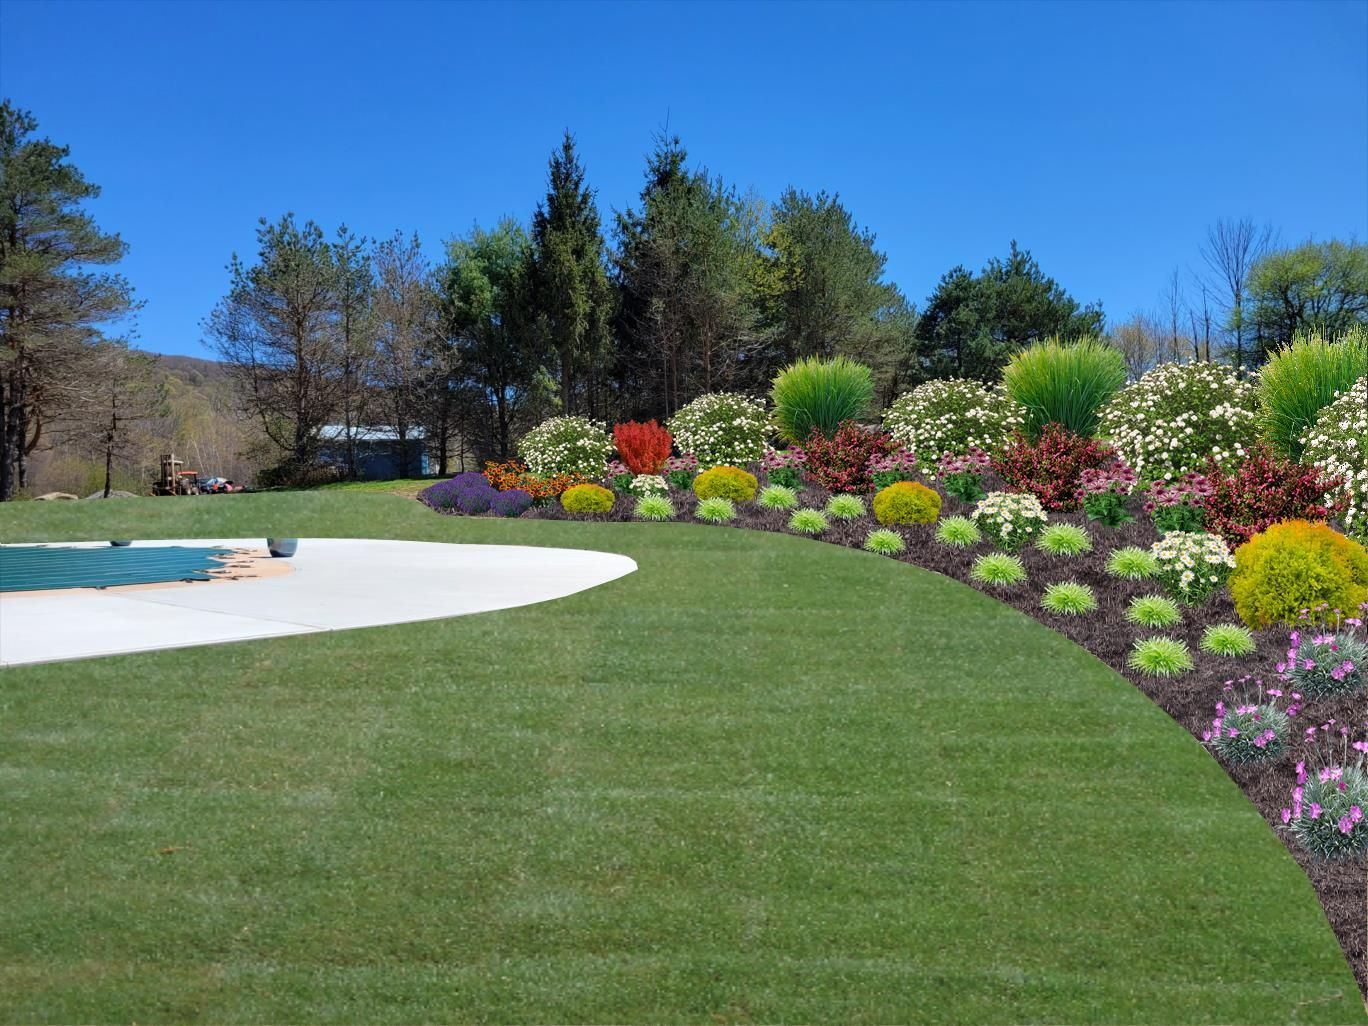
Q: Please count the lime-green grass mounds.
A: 14